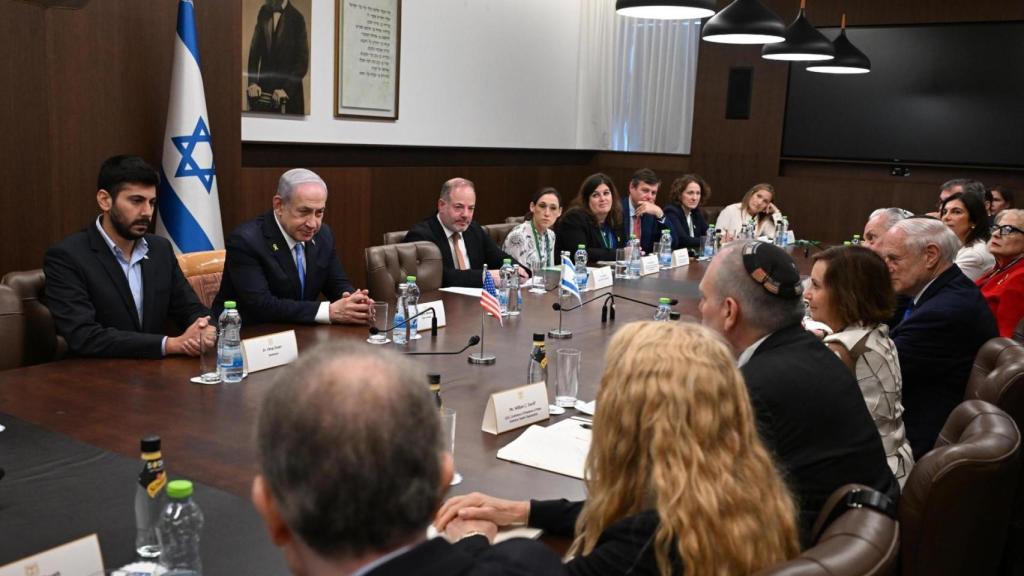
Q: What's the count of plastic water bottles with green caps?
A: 13